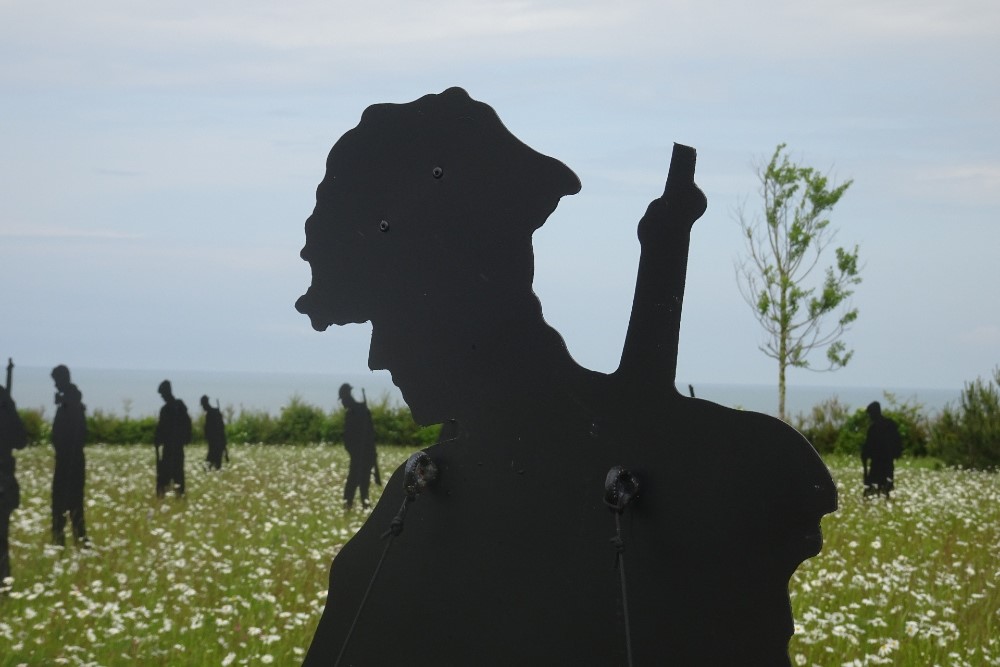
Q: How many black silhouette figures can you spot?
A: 7